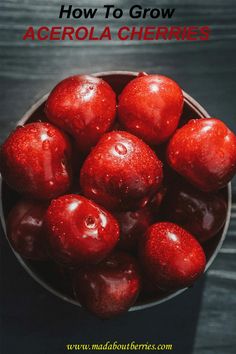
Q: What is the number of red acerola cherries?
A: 11